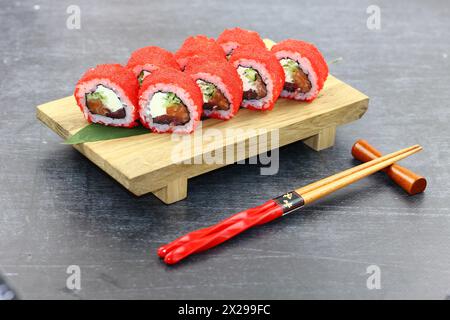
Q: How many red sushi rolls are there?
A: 8